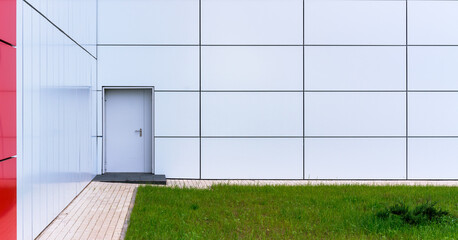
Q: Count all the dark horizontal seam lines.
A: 3